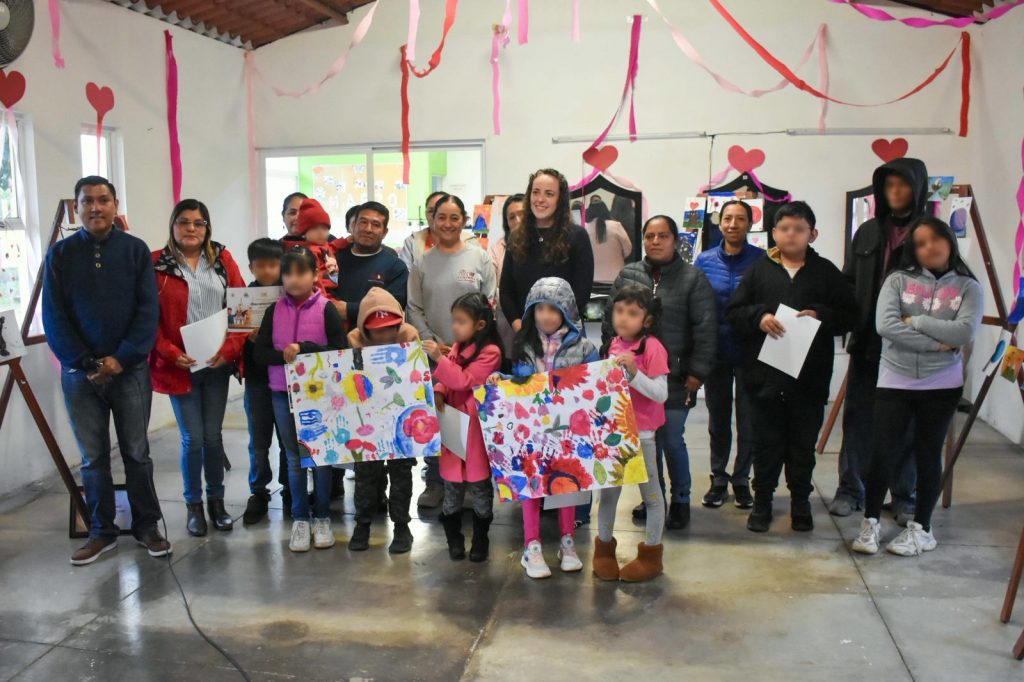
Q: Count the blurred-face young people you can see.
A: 10